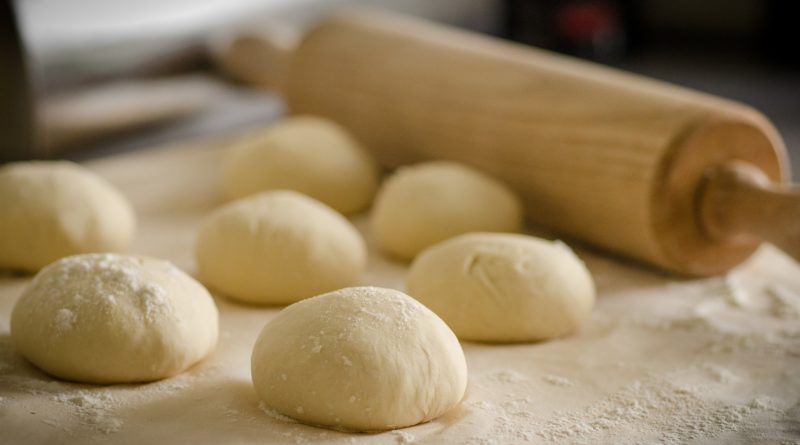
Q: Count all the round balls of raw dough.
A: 7